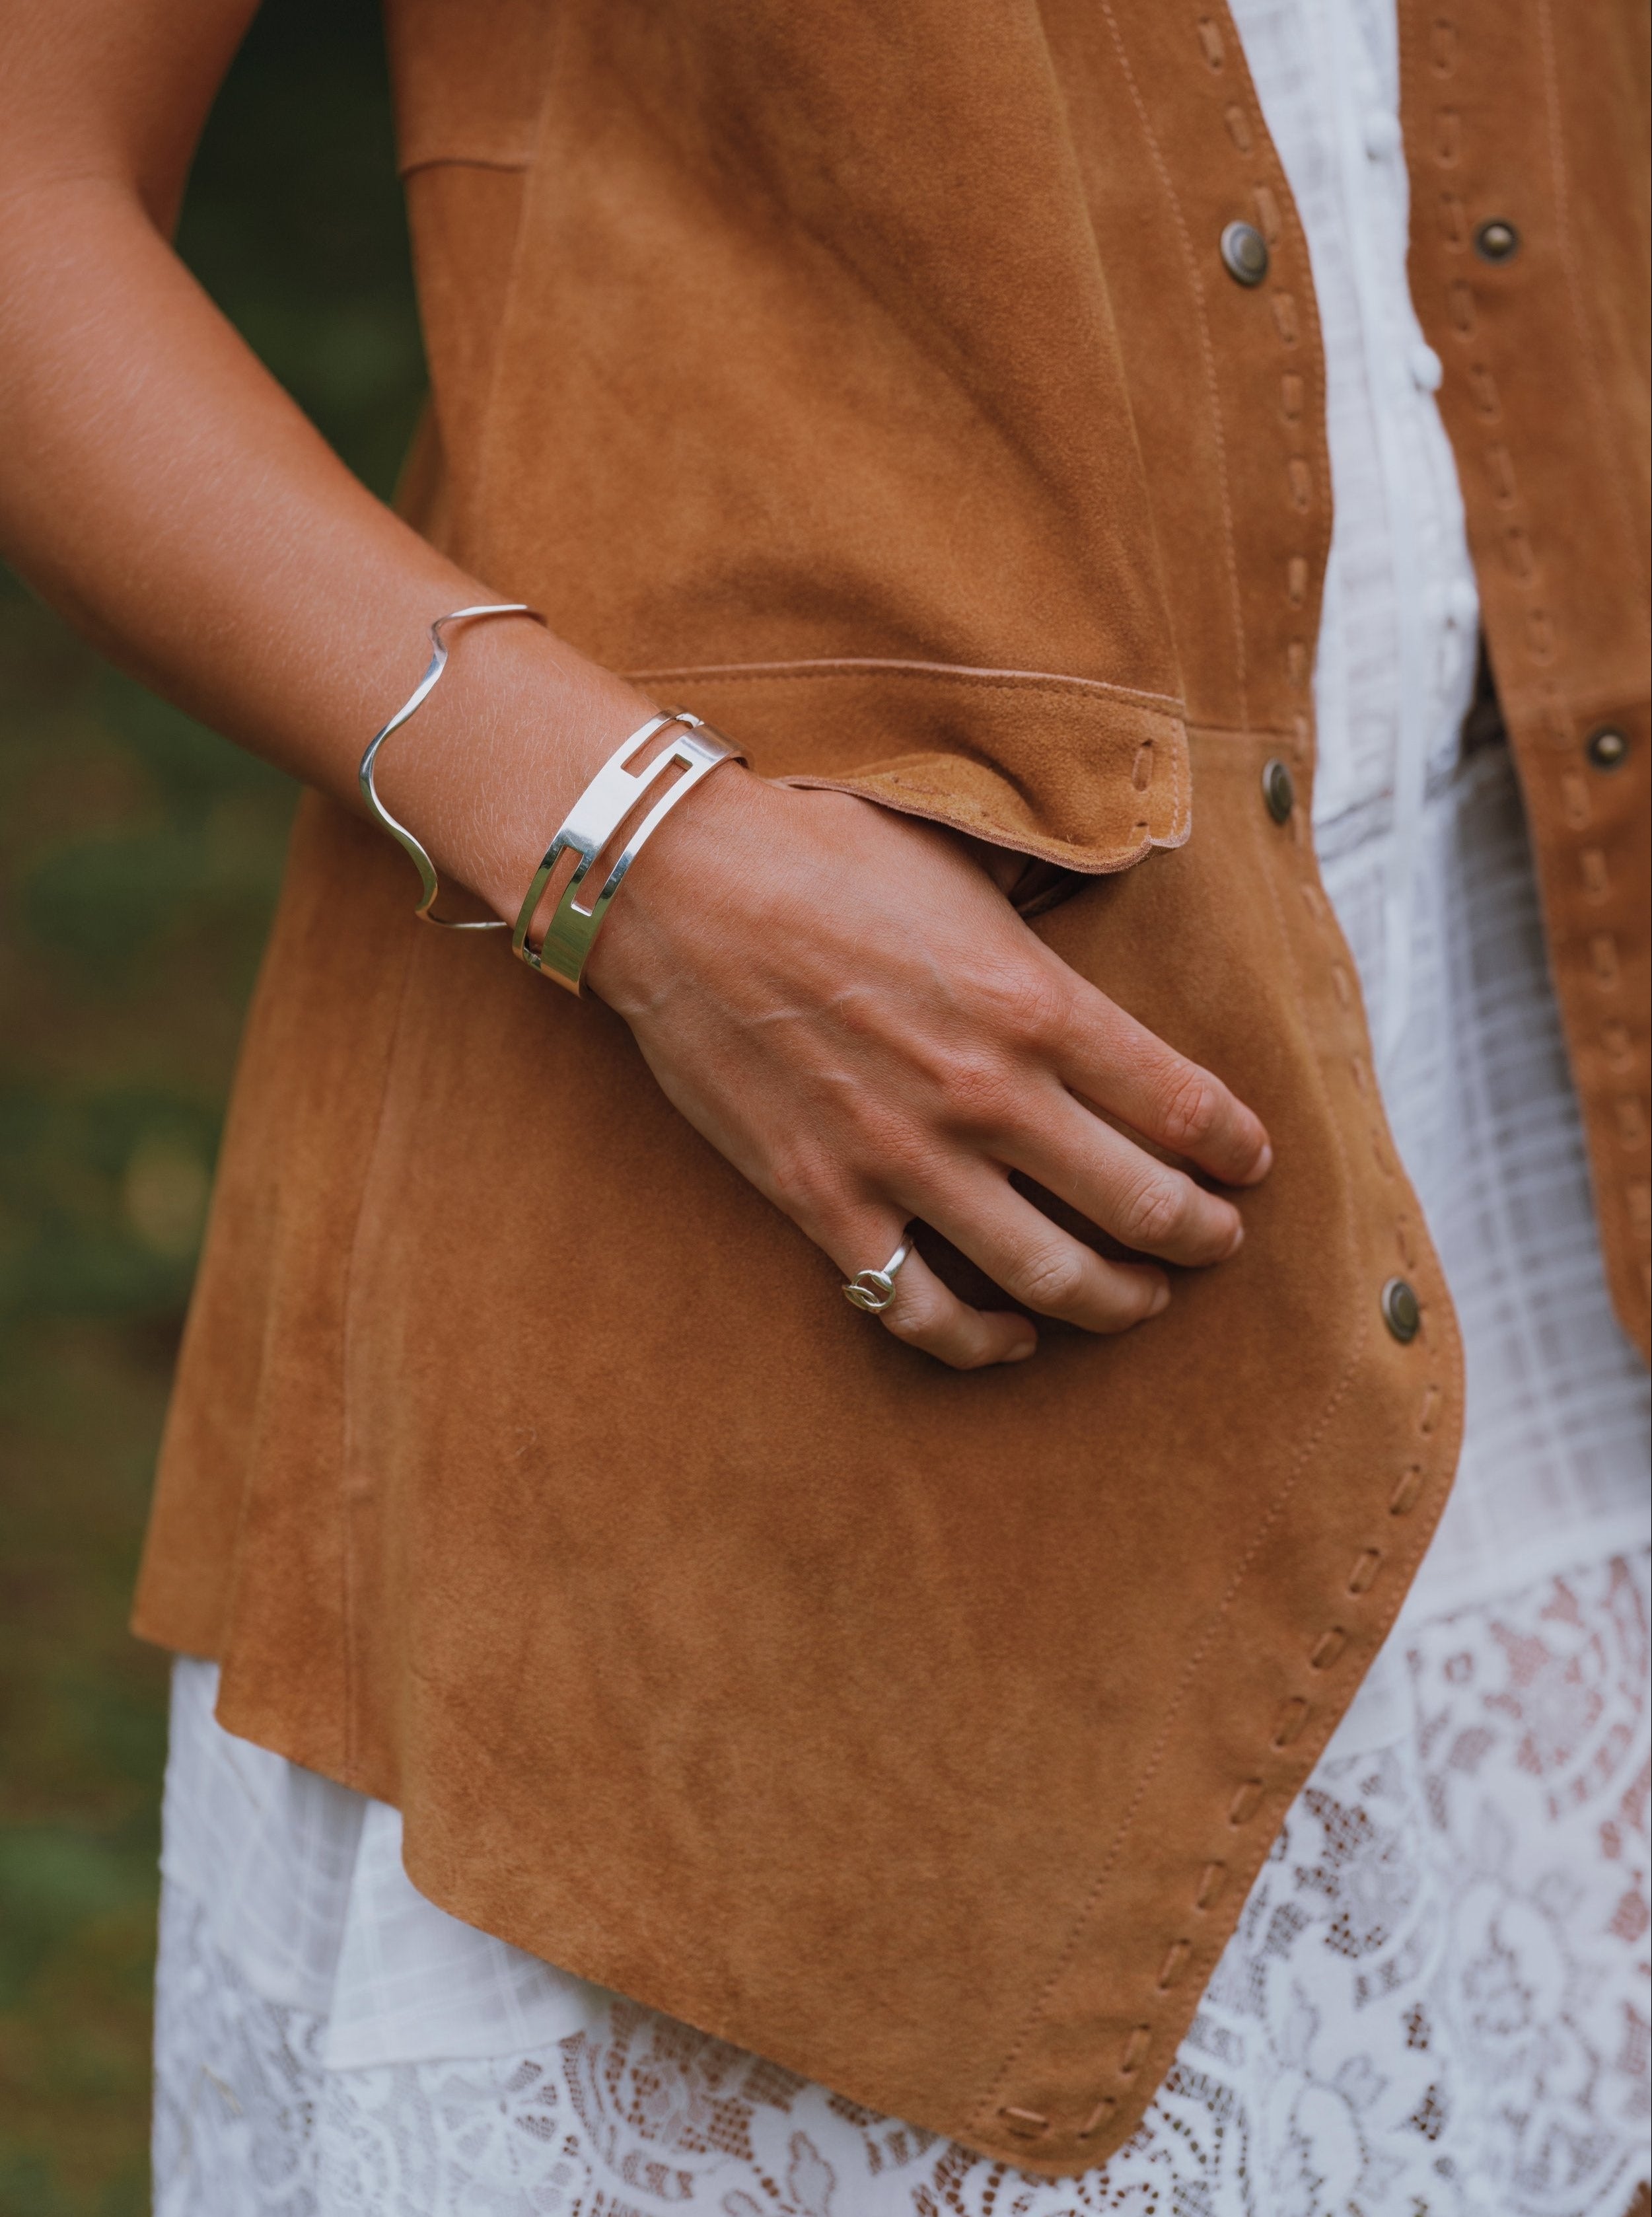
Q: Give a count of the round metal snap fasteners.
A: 5